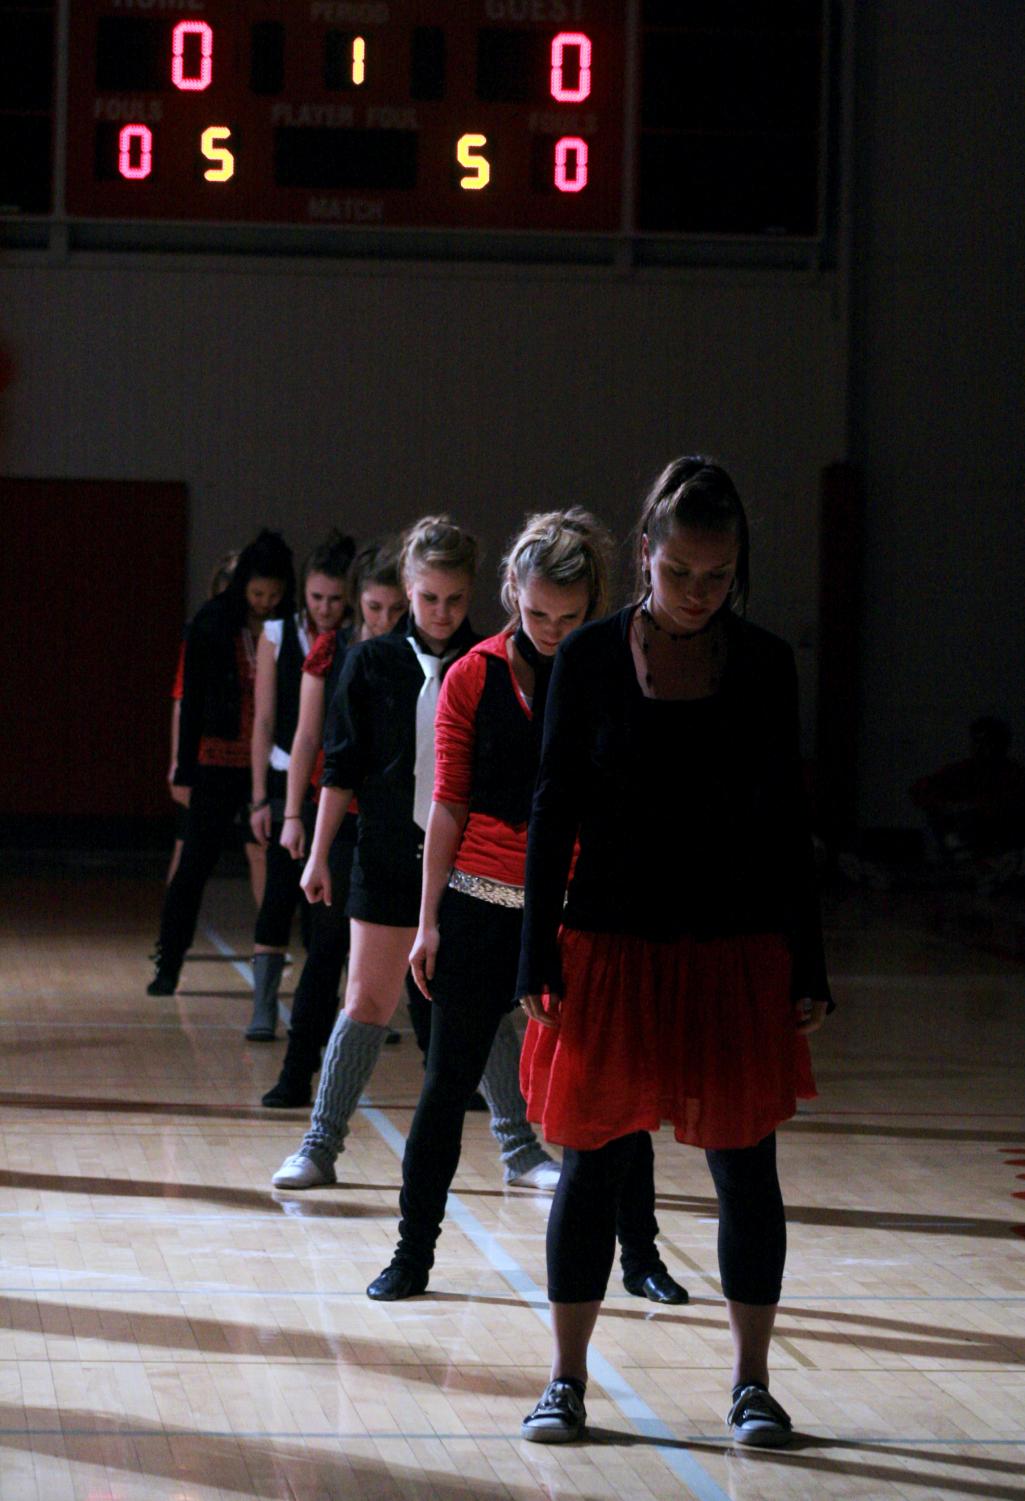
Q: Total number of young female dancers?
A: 7